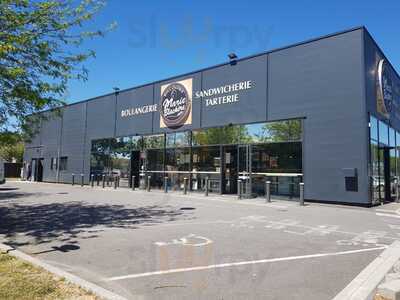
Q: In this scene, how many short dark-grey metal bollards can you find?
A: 13